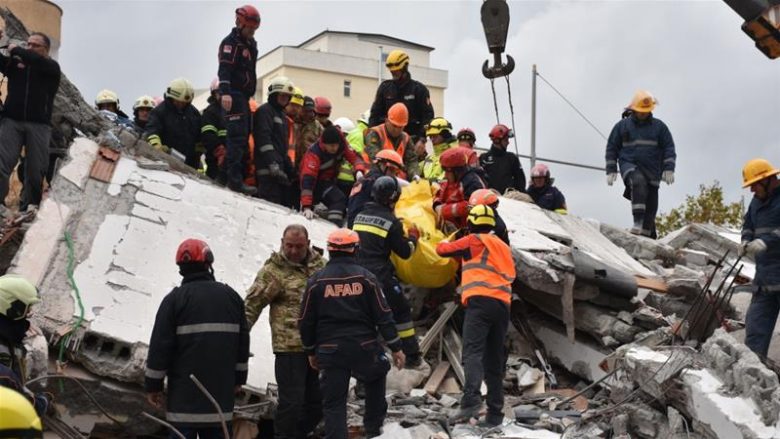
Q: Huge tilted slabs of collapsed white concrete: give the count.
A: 2